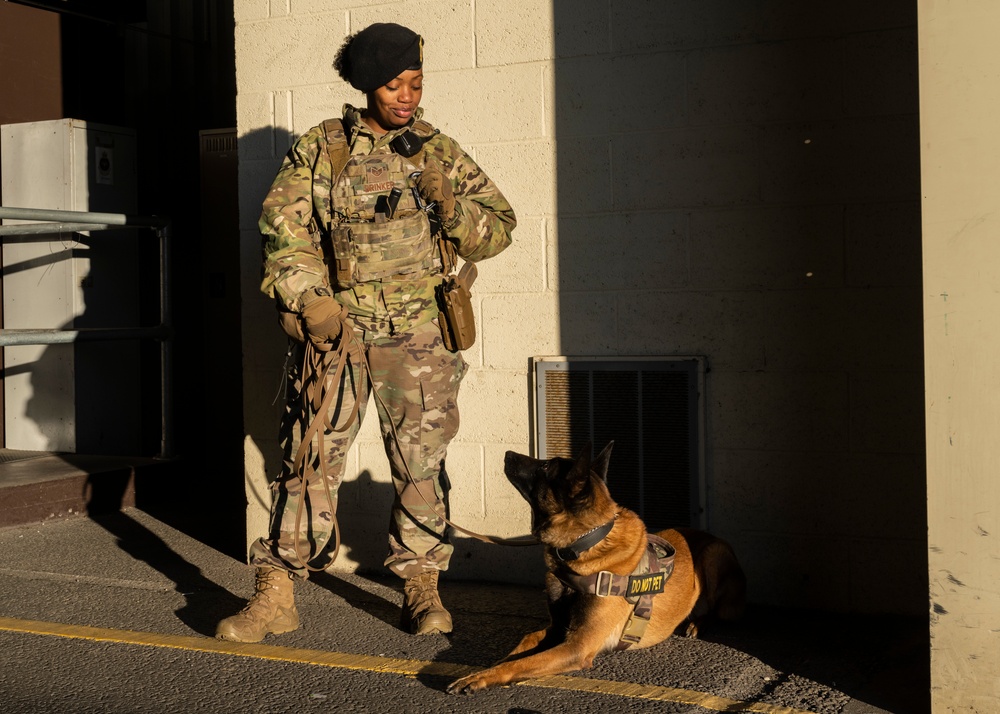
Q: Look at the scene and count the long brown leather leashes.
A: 1